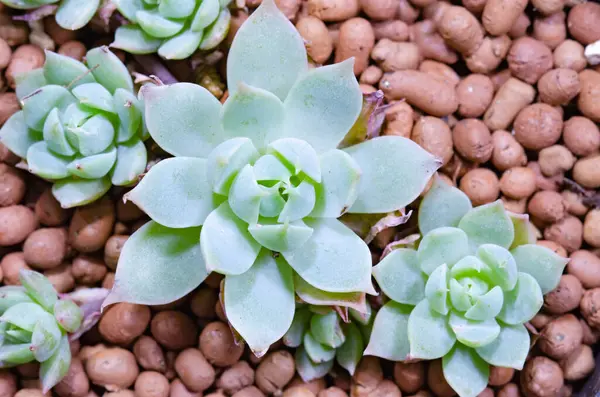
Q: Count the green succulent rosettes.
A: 7